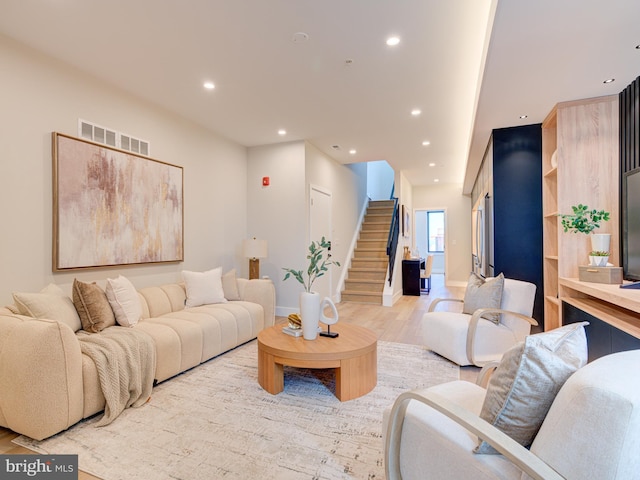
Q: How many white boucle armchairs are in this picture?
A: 2